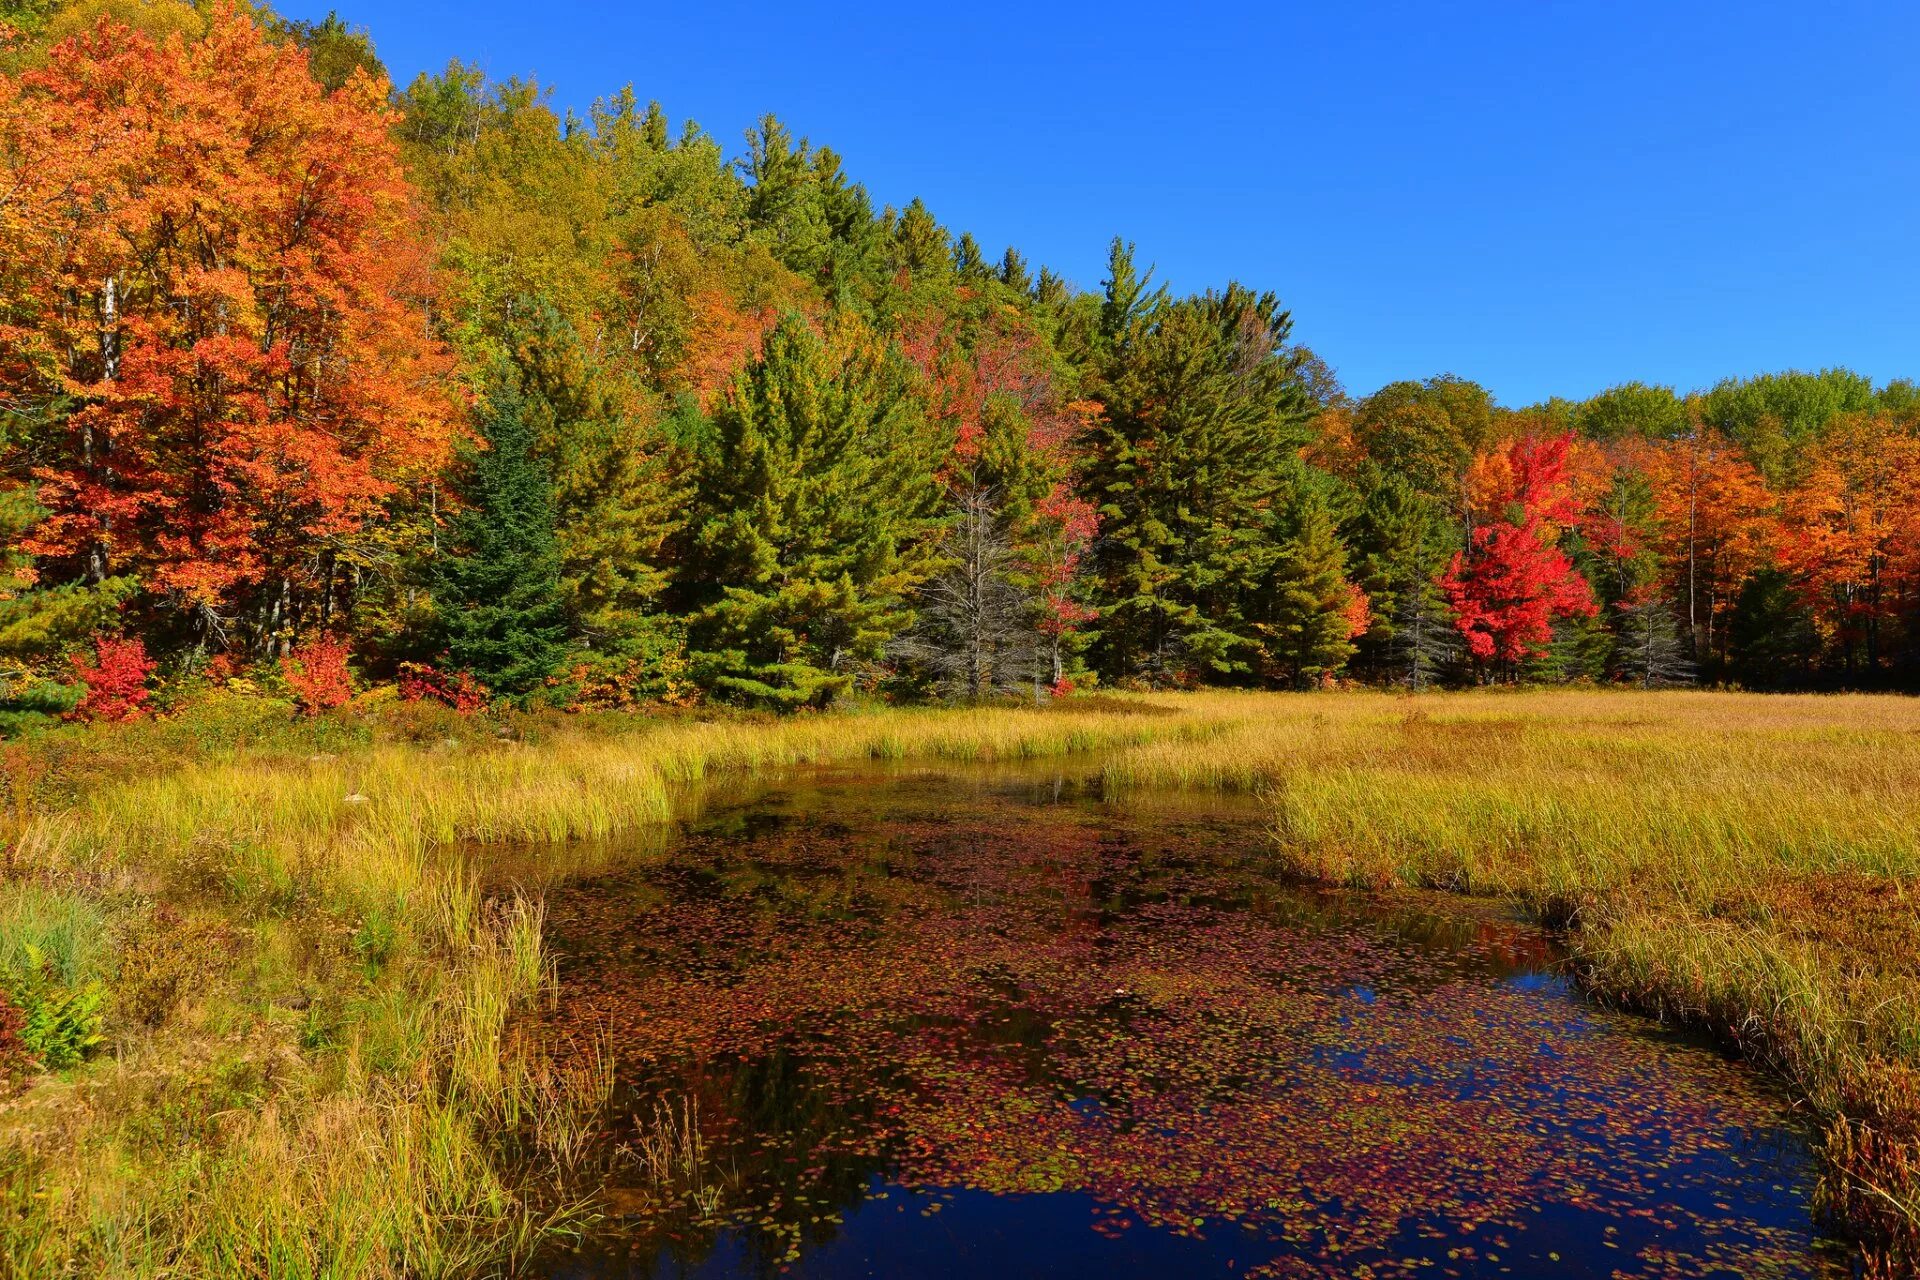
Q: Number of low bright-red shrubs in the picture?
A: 3